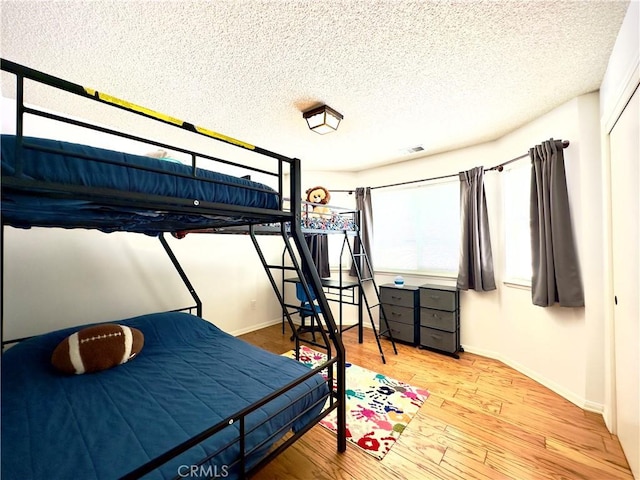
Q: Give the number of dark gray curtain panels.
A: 4